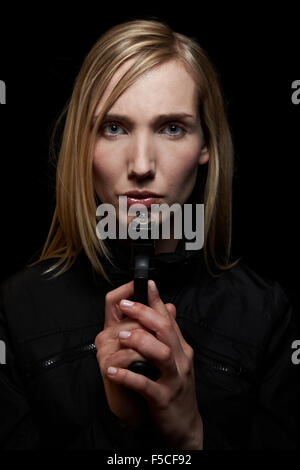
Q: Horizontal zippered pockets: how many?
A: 2